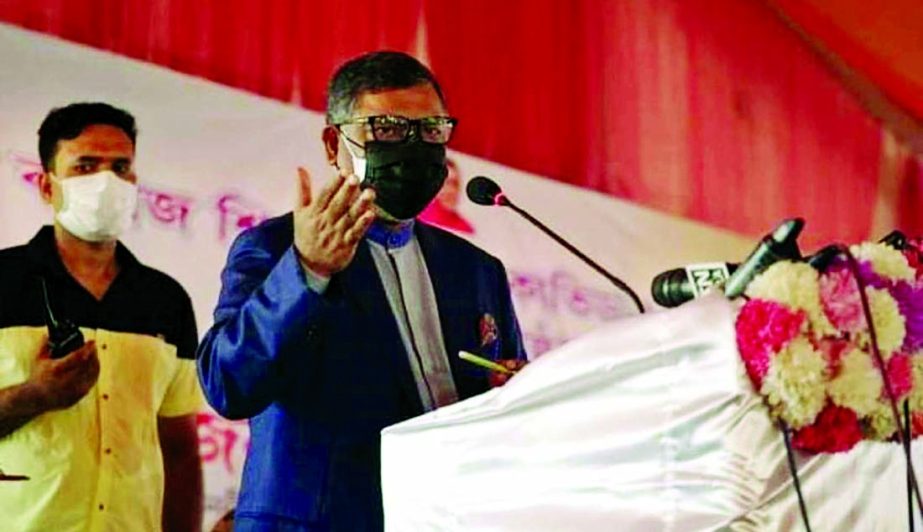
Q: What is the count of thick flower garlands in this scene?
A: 1